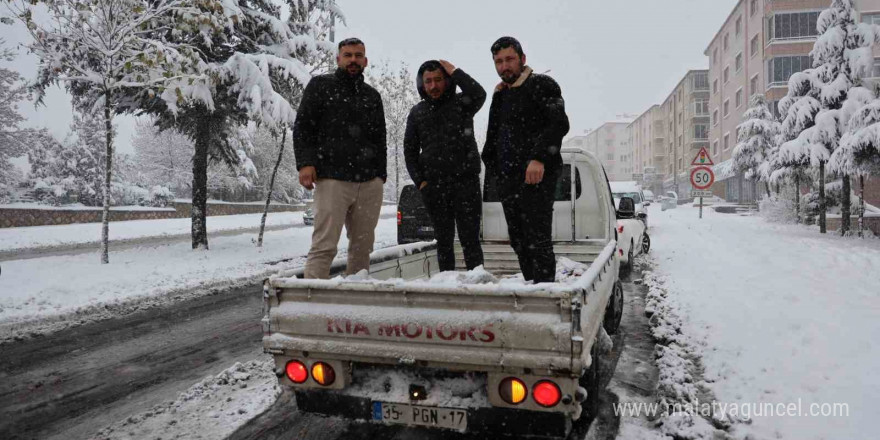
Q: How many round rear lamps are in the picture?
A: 4